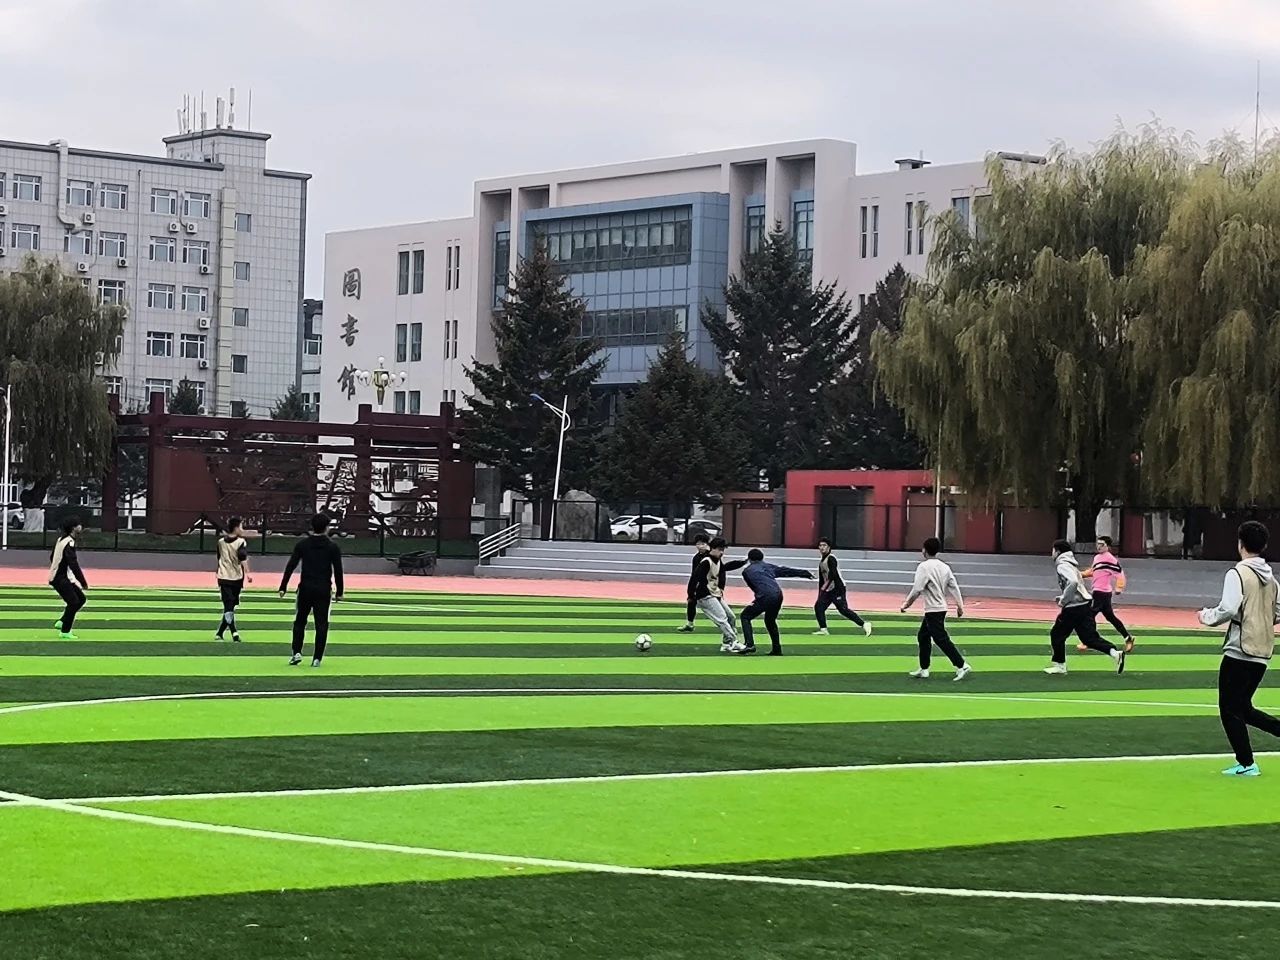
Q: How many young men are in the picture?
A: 11